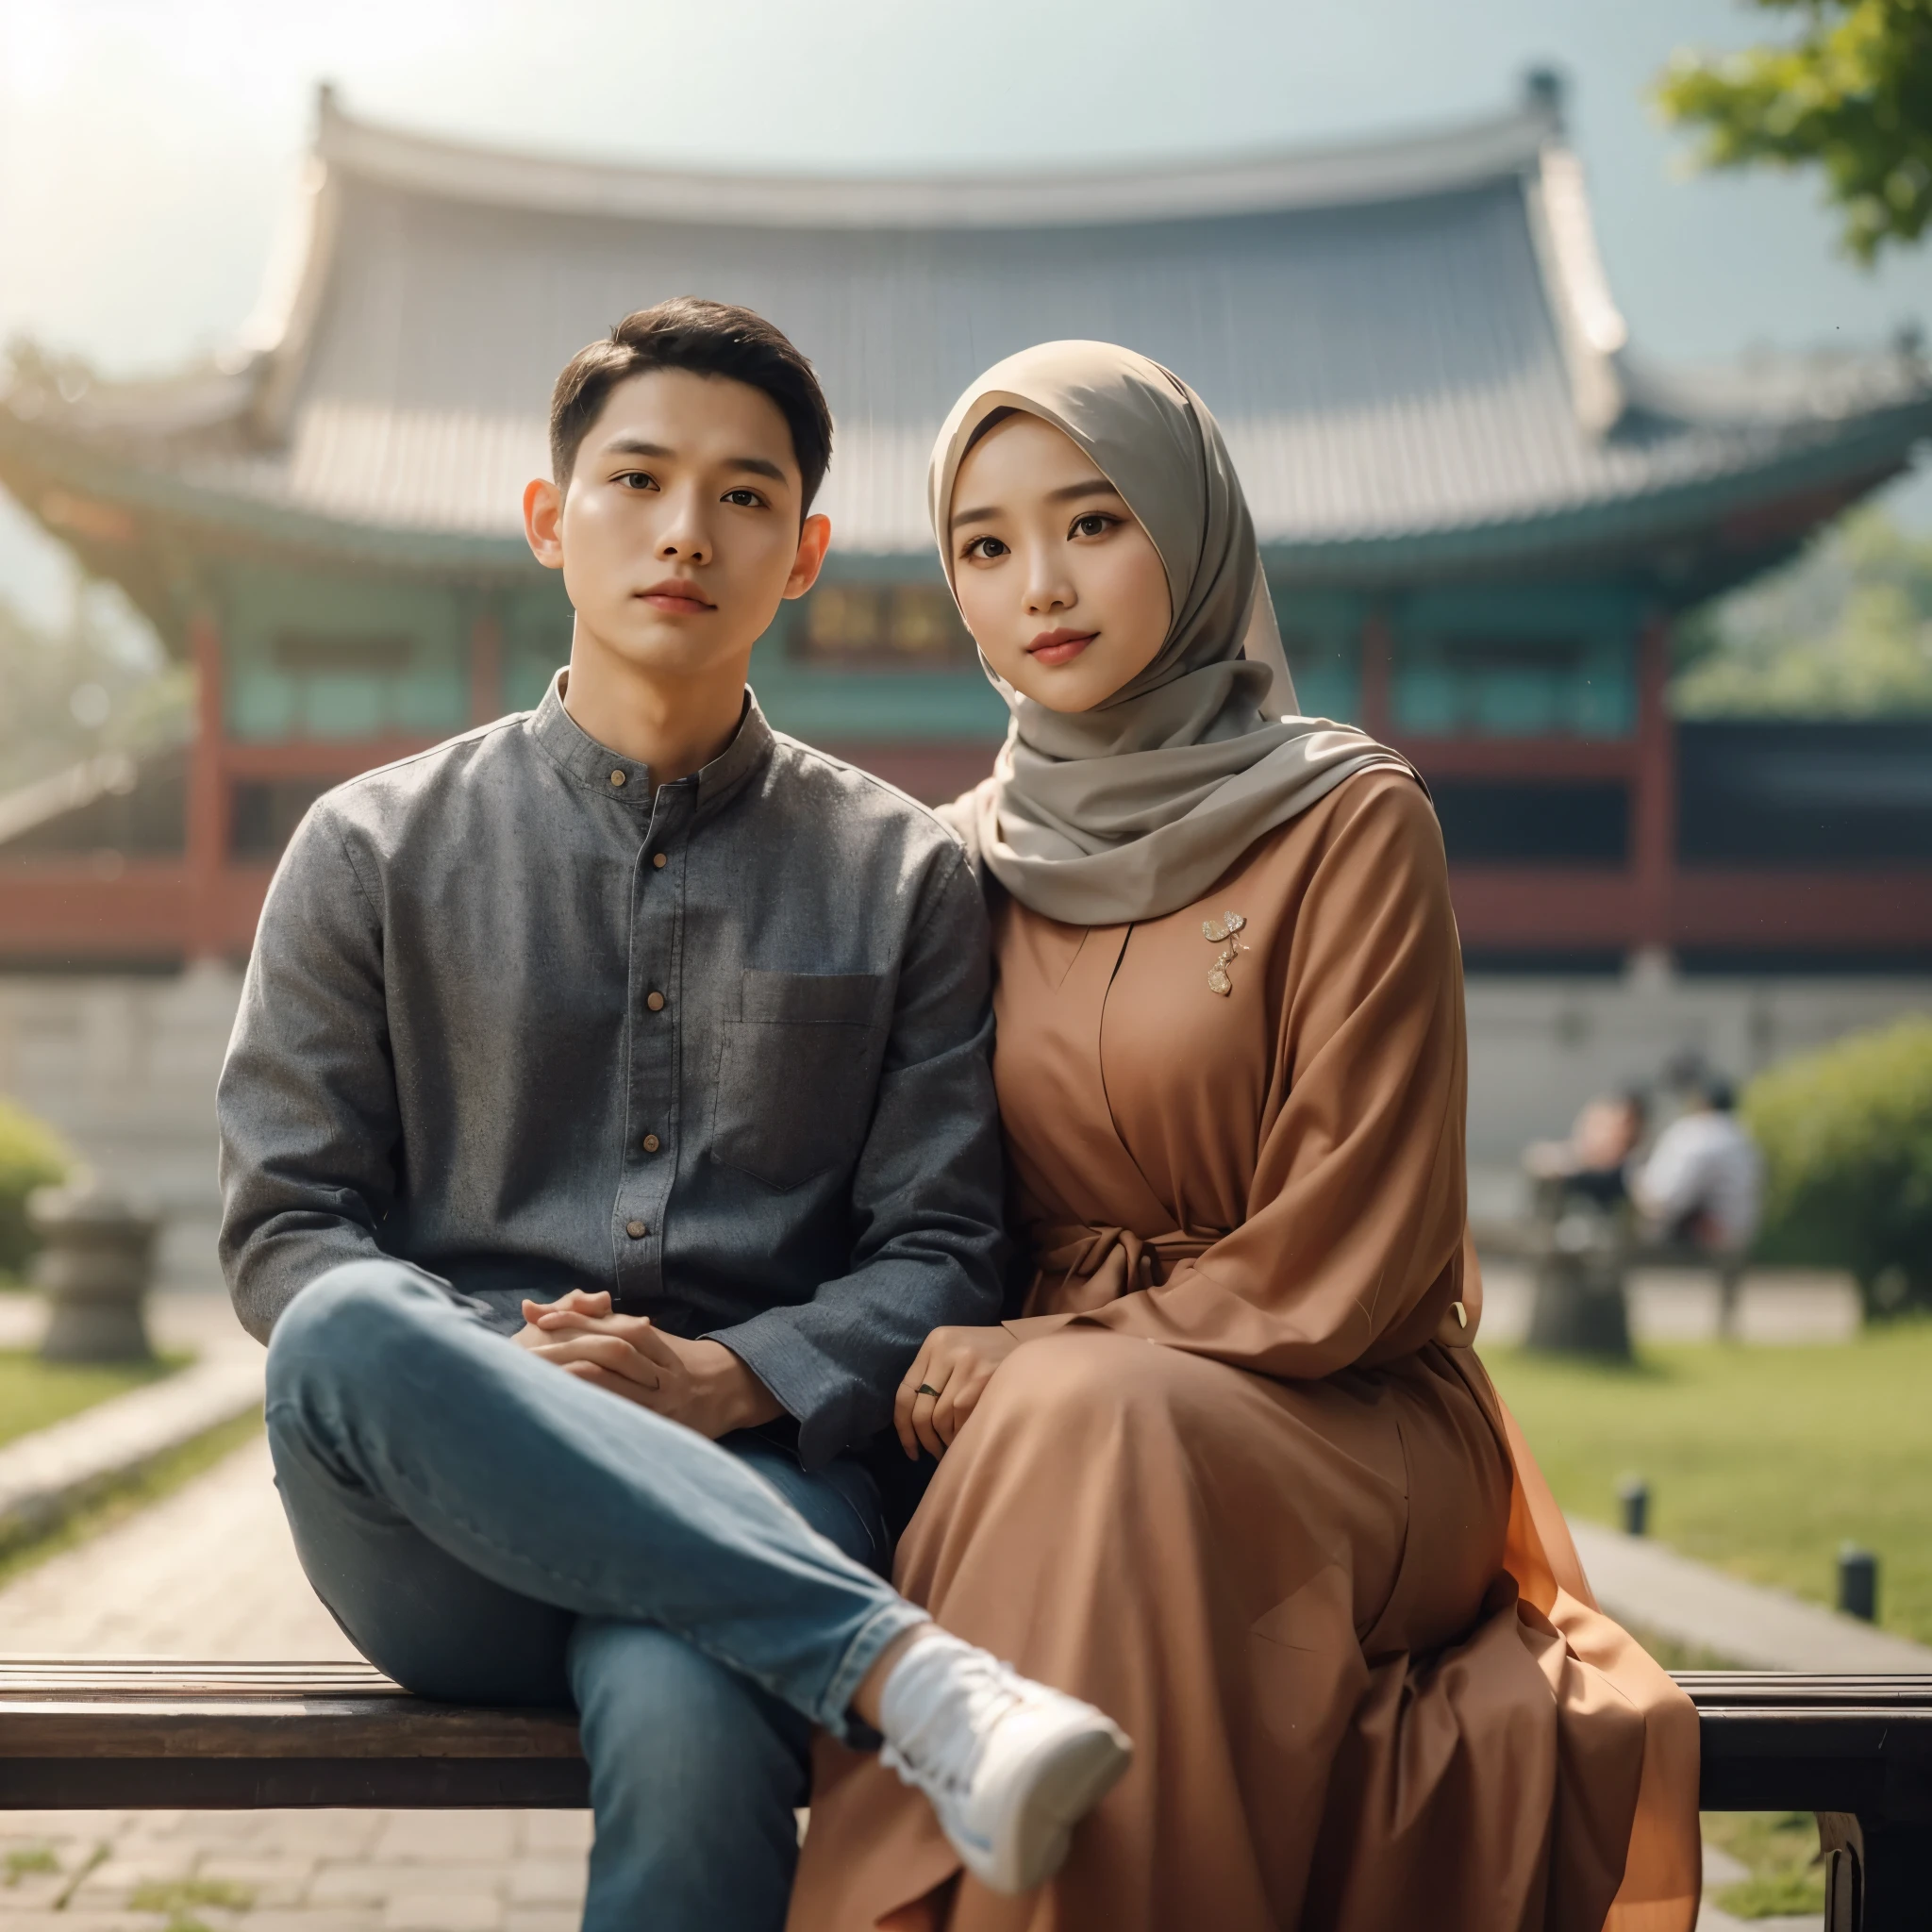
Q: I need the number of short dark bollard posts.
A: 2